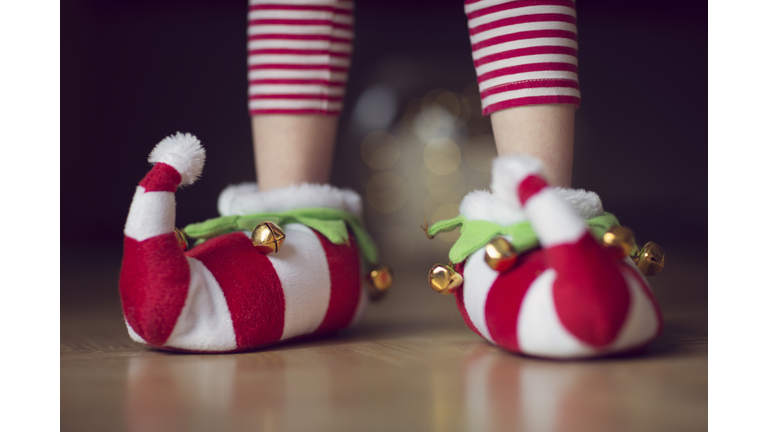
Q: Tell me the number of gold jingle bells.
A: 7